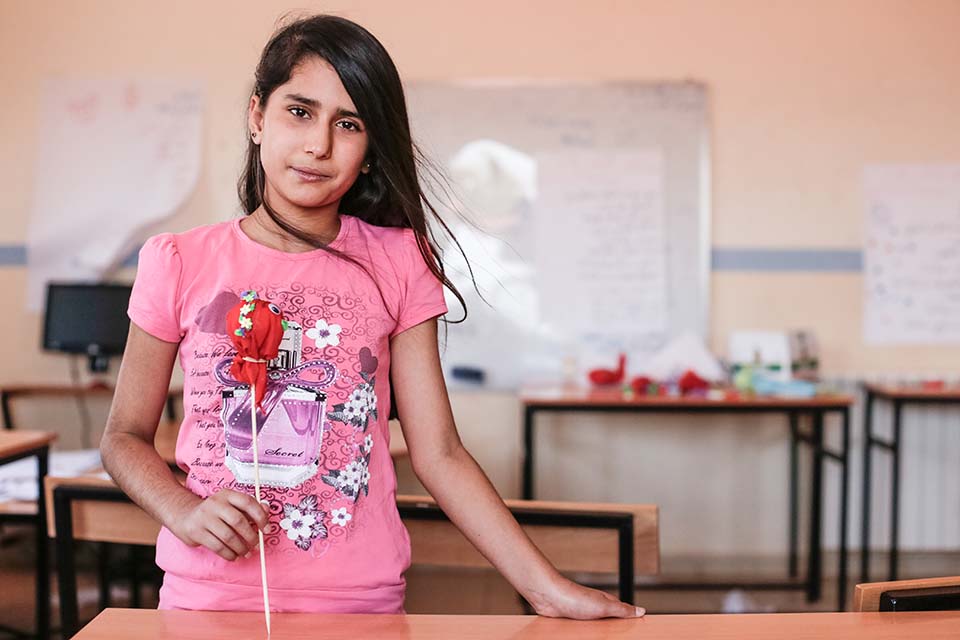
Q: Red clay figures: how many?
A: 3